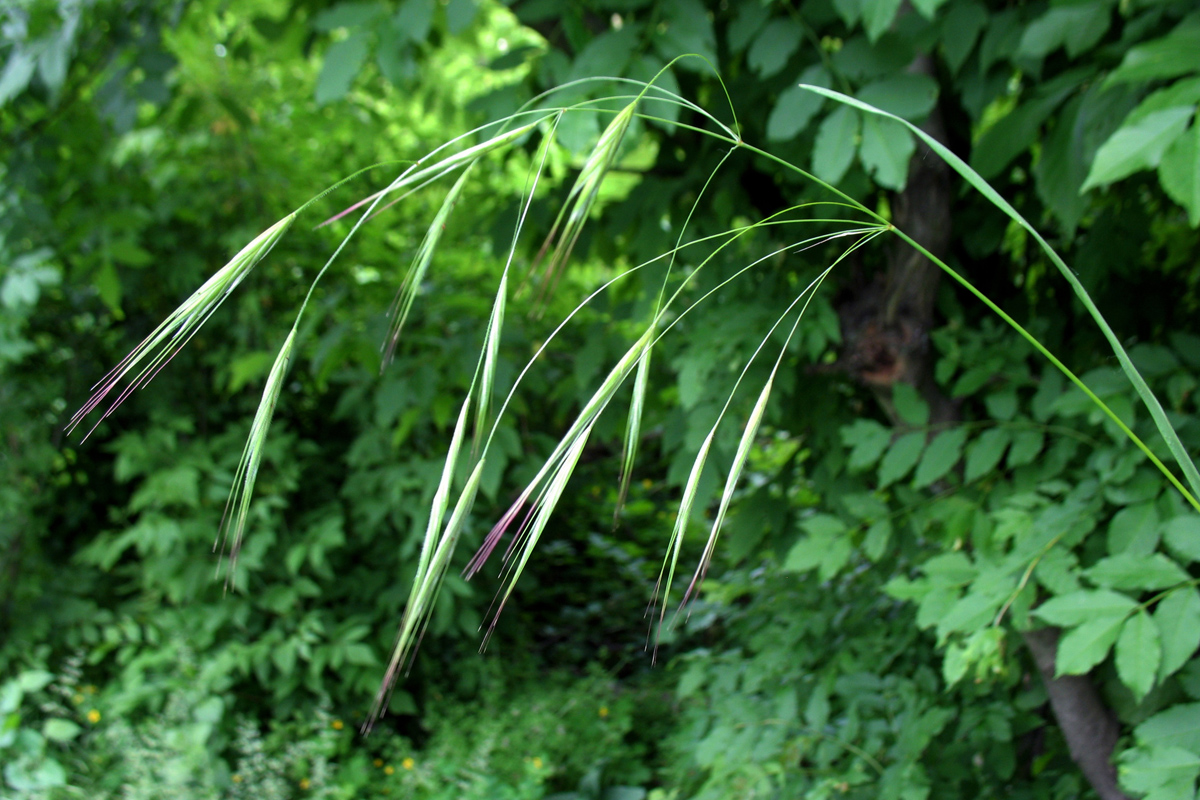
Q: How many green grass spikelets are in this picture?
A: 13